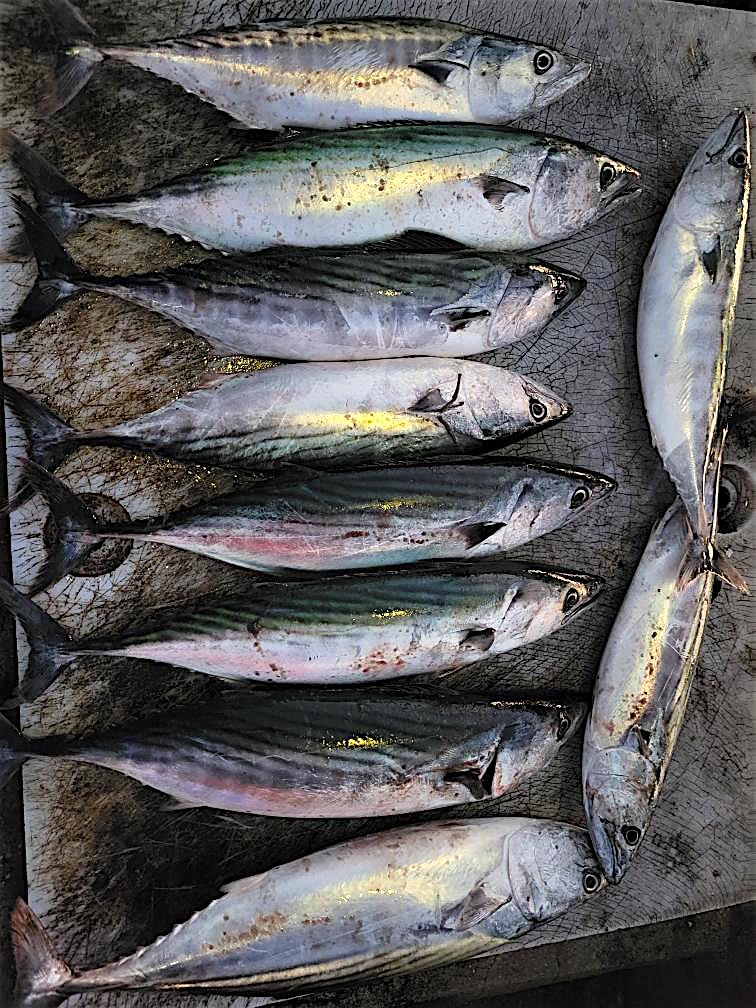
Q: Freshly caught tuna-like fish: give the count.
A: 10